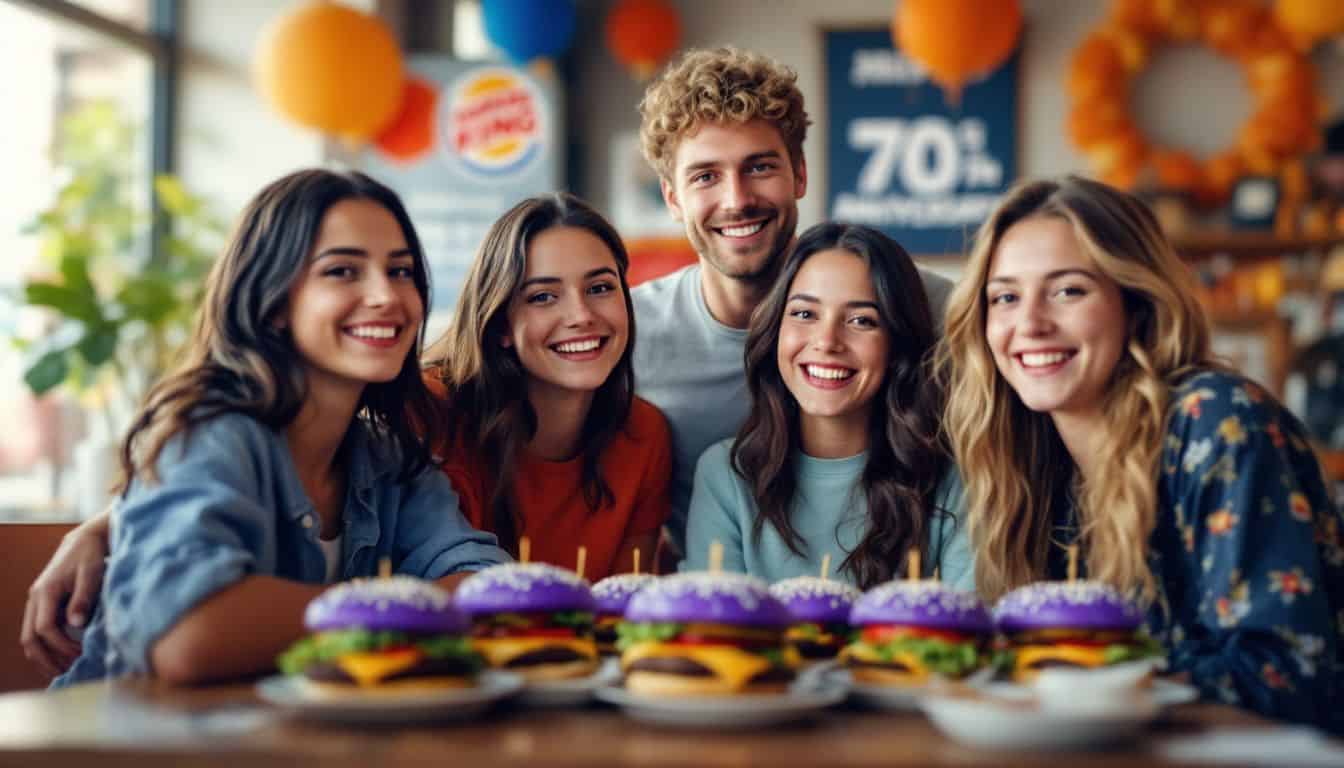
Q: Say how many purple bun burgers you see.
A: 7